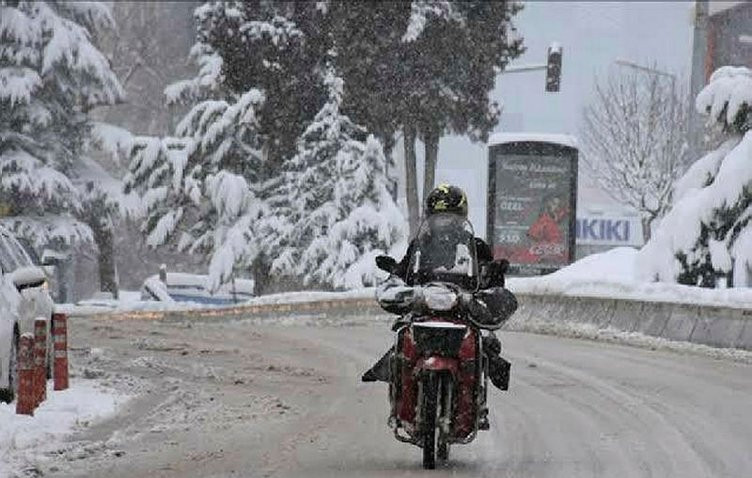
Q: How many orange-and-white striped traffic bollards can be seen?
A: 3